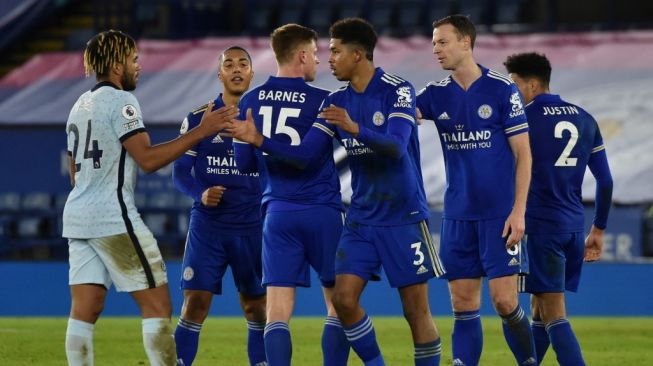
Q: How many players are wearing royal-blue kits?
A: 5